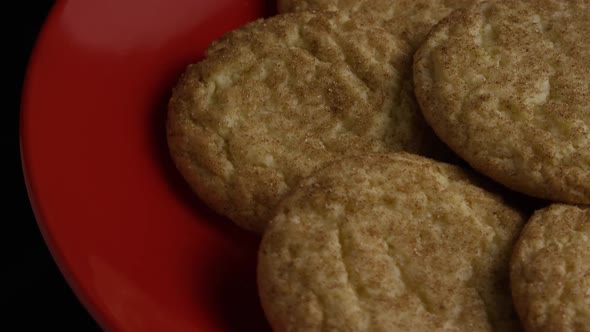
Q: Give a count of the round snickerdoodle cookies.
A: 5